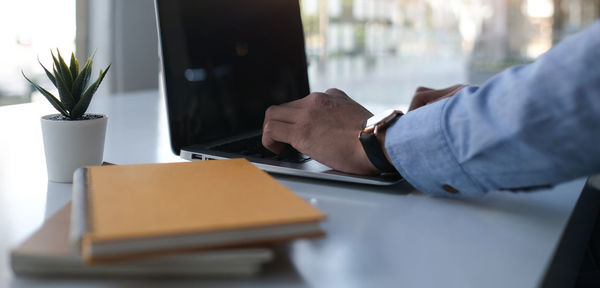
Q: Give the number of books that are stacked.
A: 2